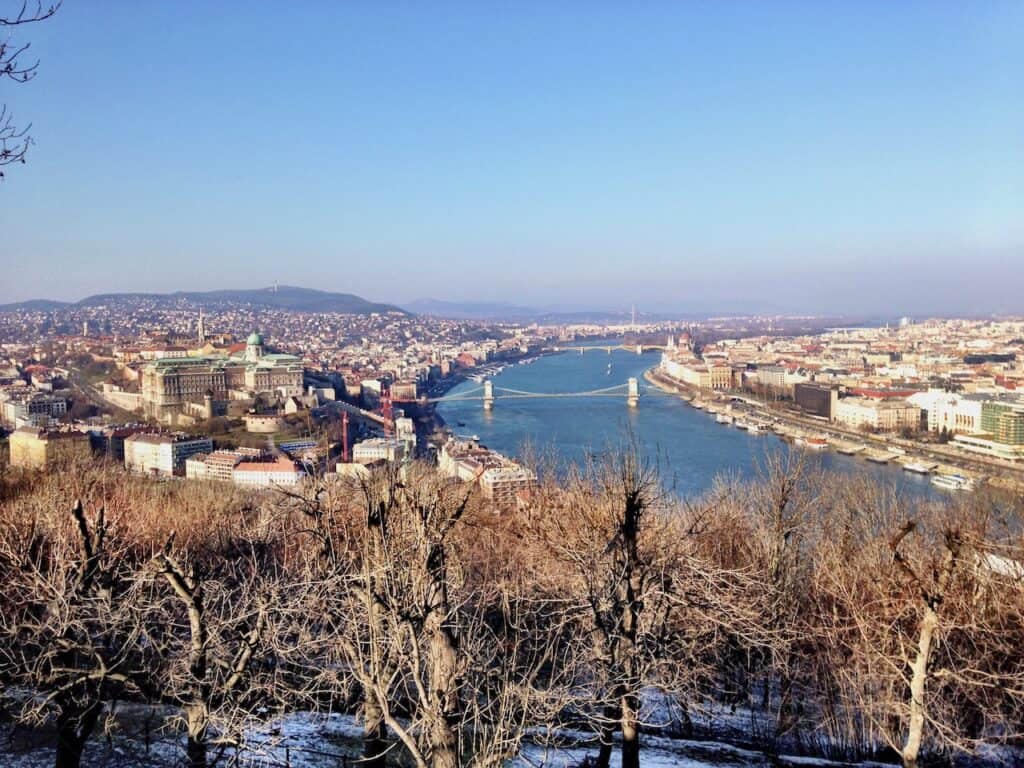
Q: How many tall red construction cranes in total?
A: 2